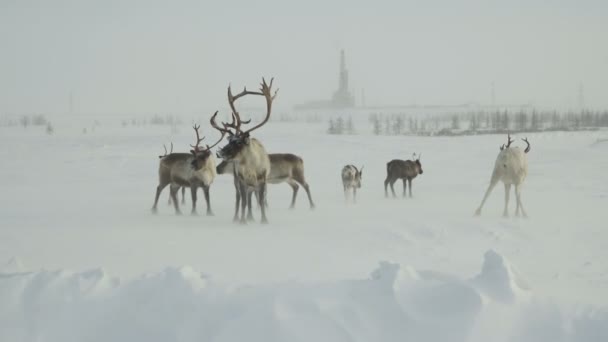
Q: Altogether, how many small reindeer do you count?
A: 2